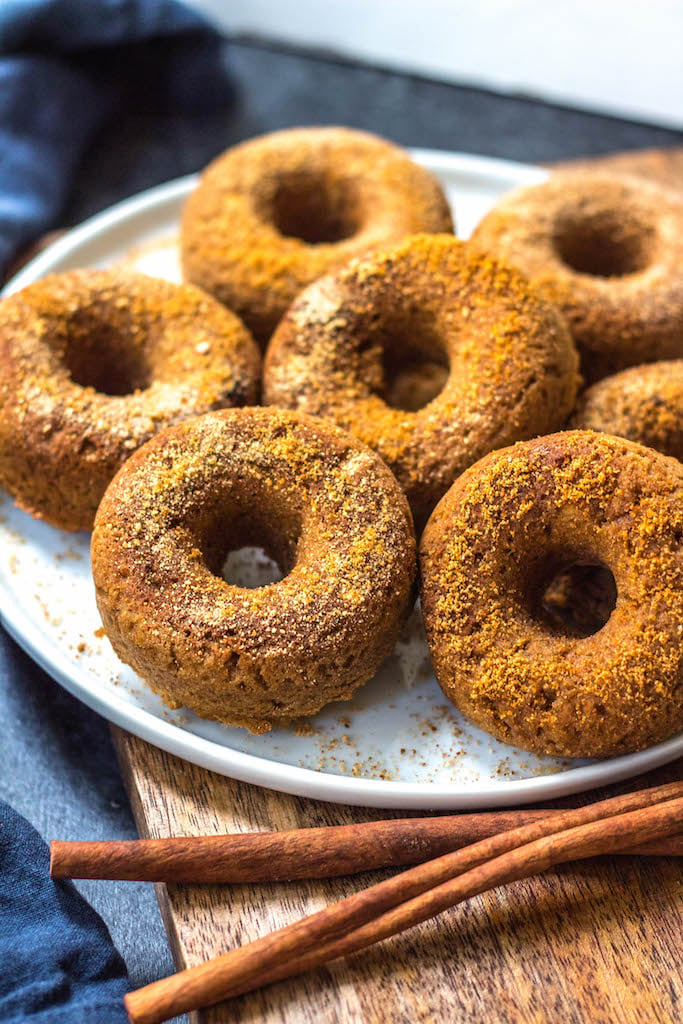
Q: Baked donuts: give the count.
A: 7